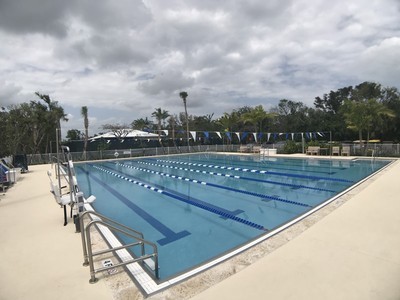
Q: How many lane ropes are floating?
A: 4